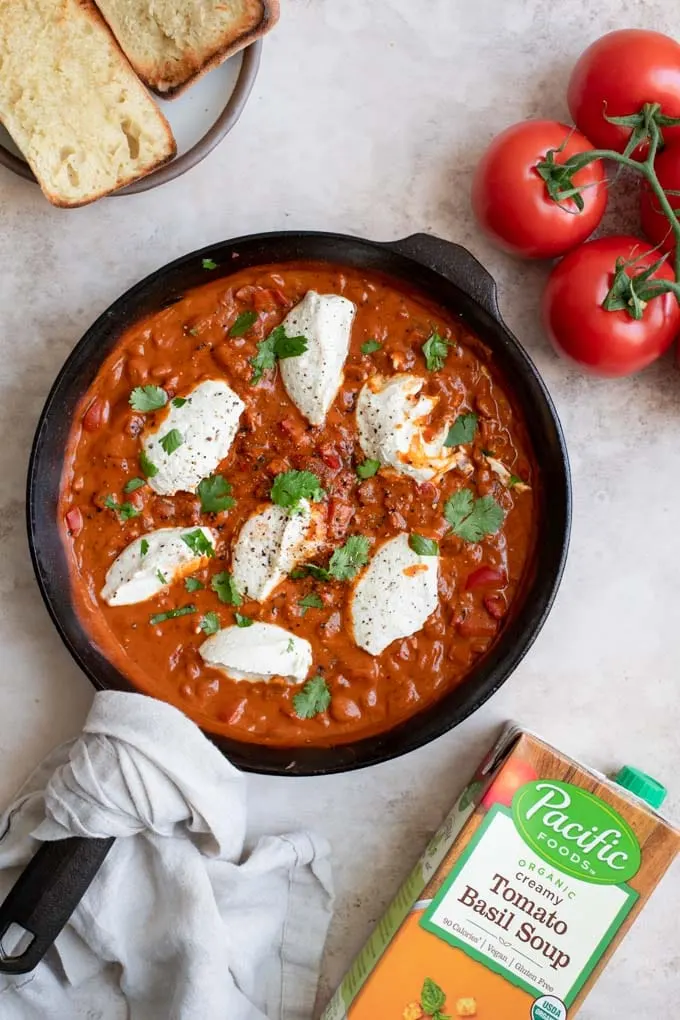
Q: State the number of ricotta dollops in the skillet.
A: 7